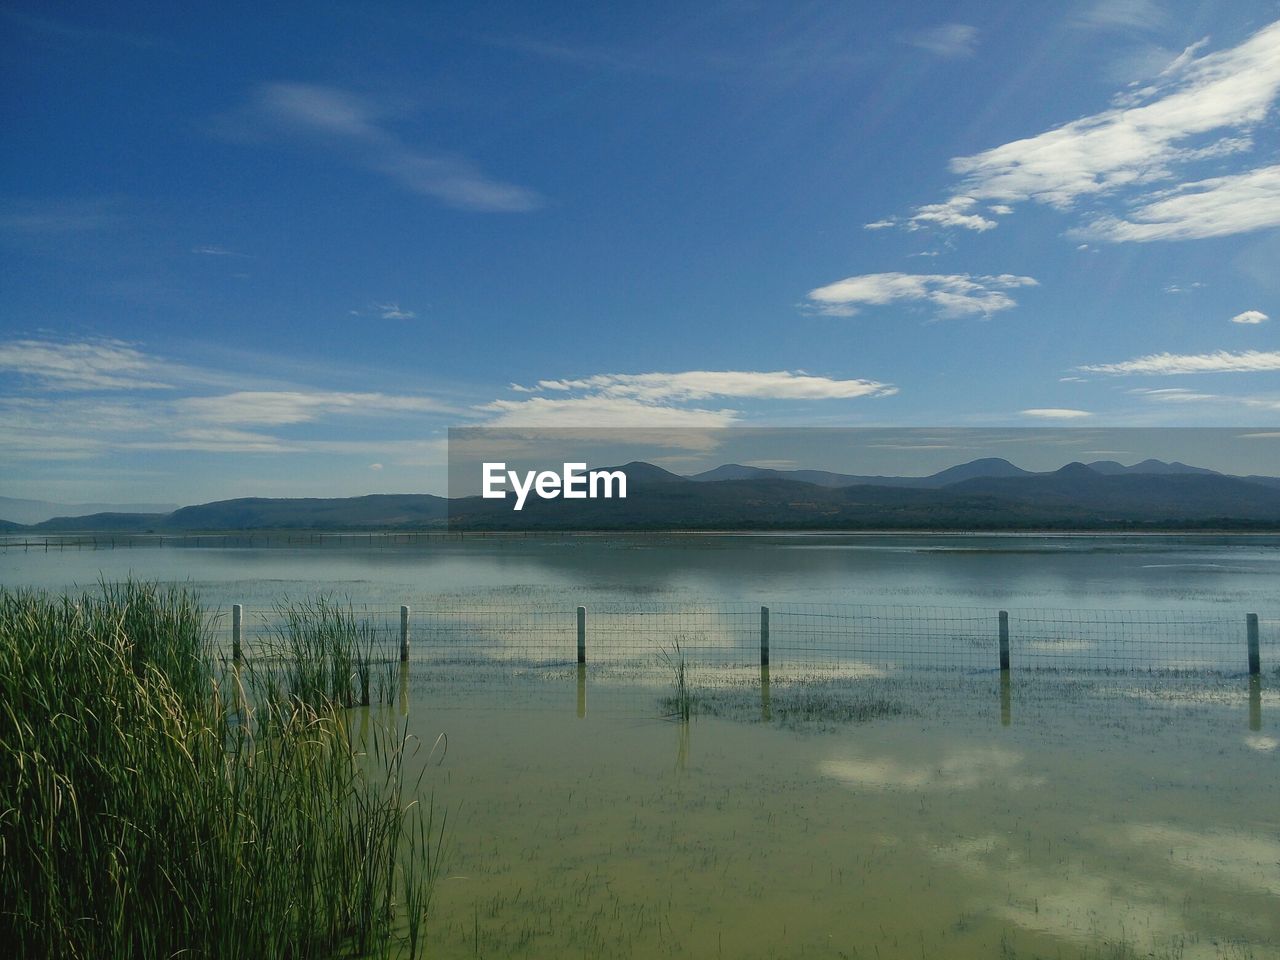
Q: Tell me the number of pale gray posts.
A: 6